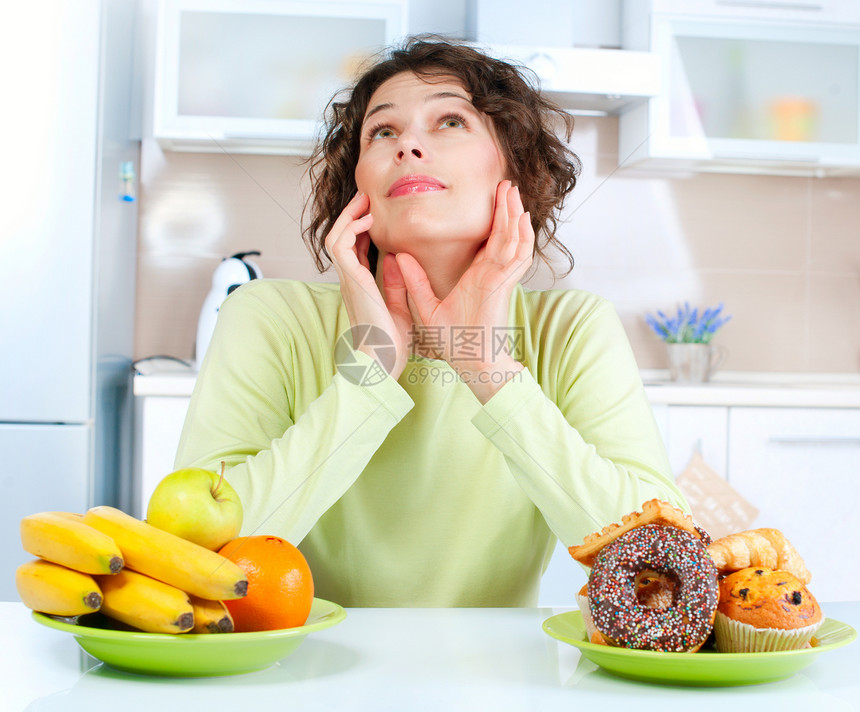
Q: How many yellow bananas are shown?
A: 5